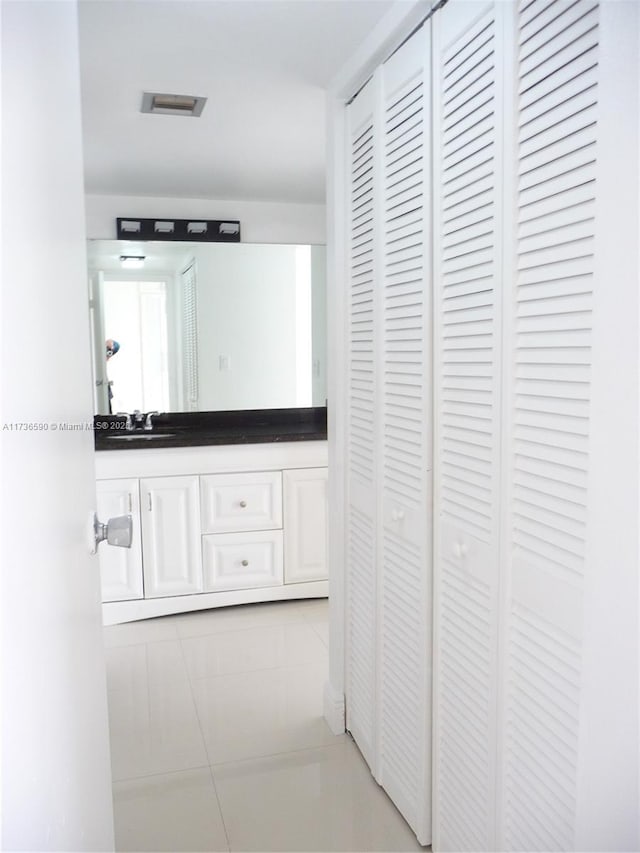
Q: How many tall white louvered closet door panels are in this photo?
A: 4